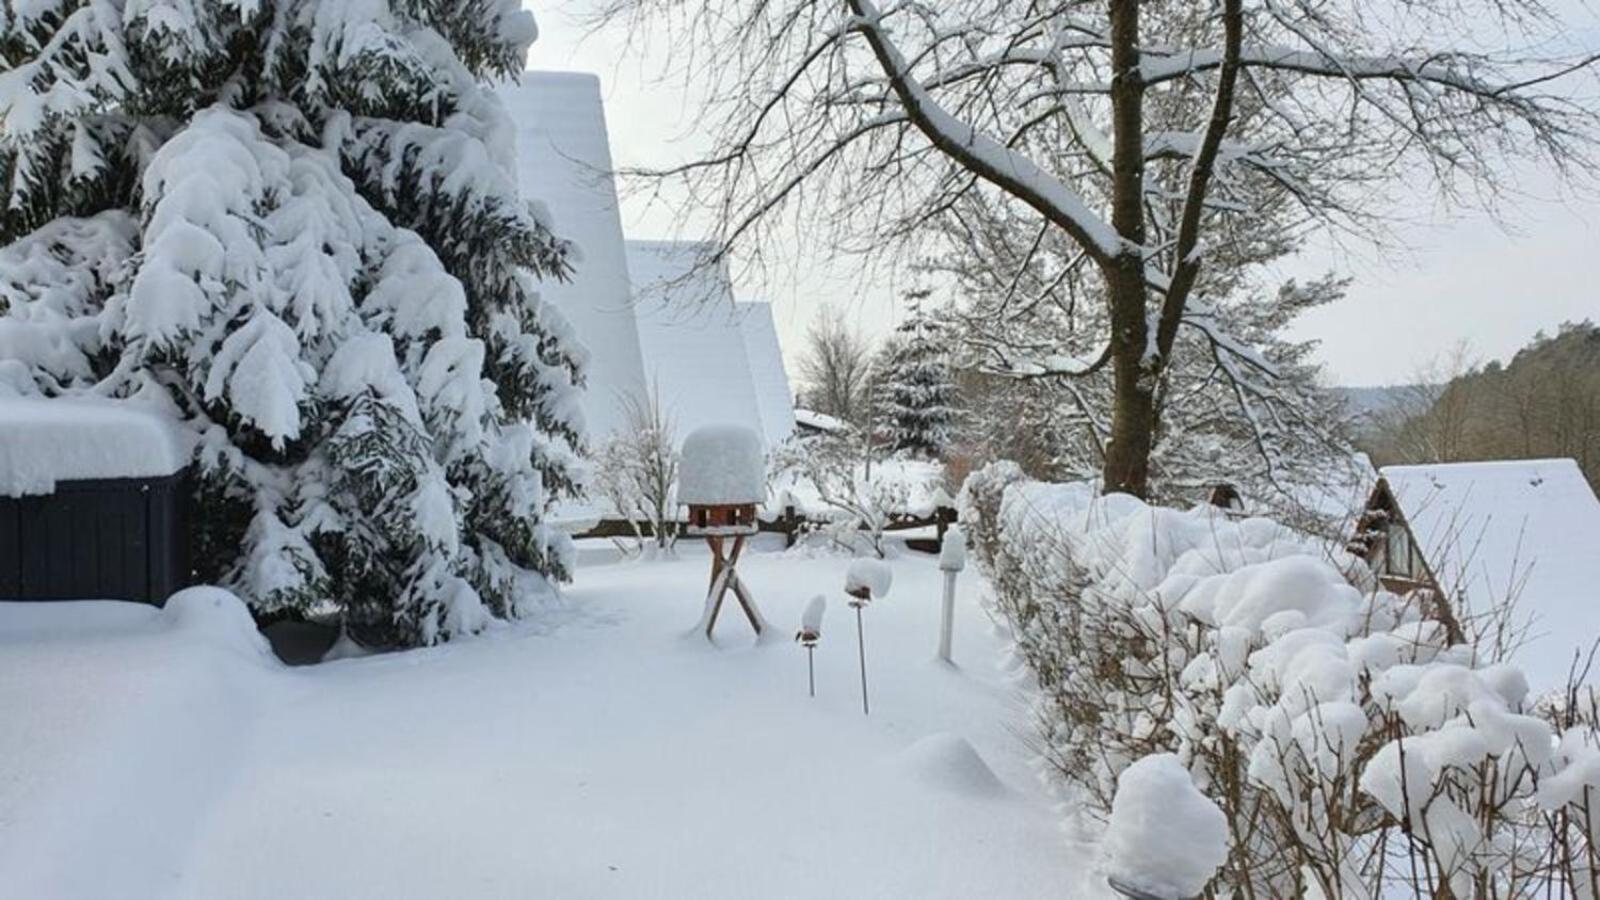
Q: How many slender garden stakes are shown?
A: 2